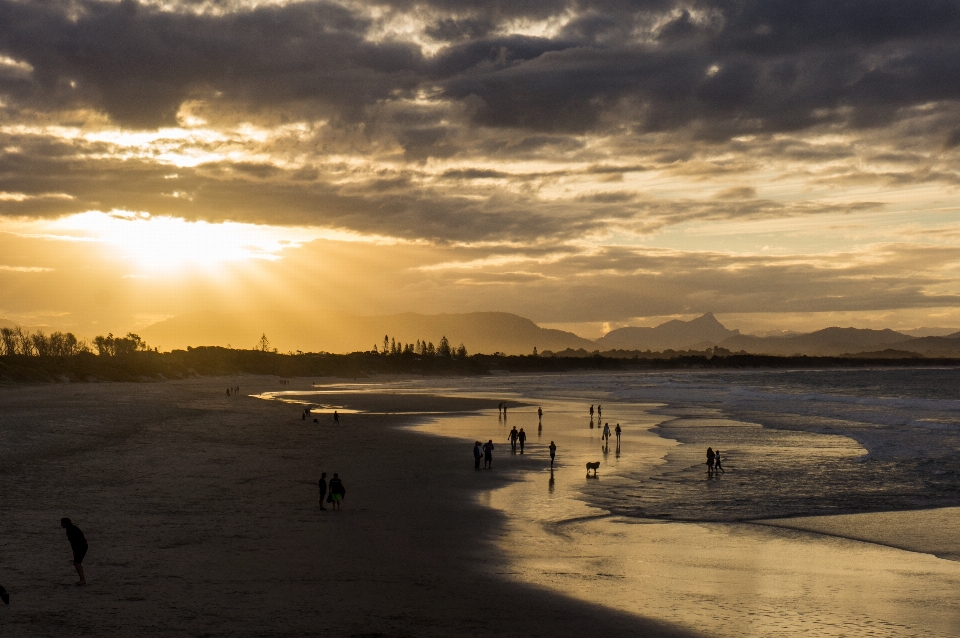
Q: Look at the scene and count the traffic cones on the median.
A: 0